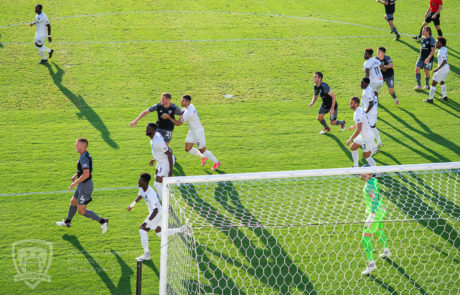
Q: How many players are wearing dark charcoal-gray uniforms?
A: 6